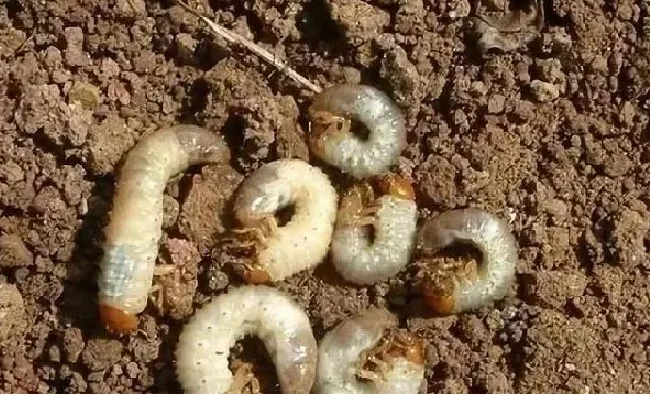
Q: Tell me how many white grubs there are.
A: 7